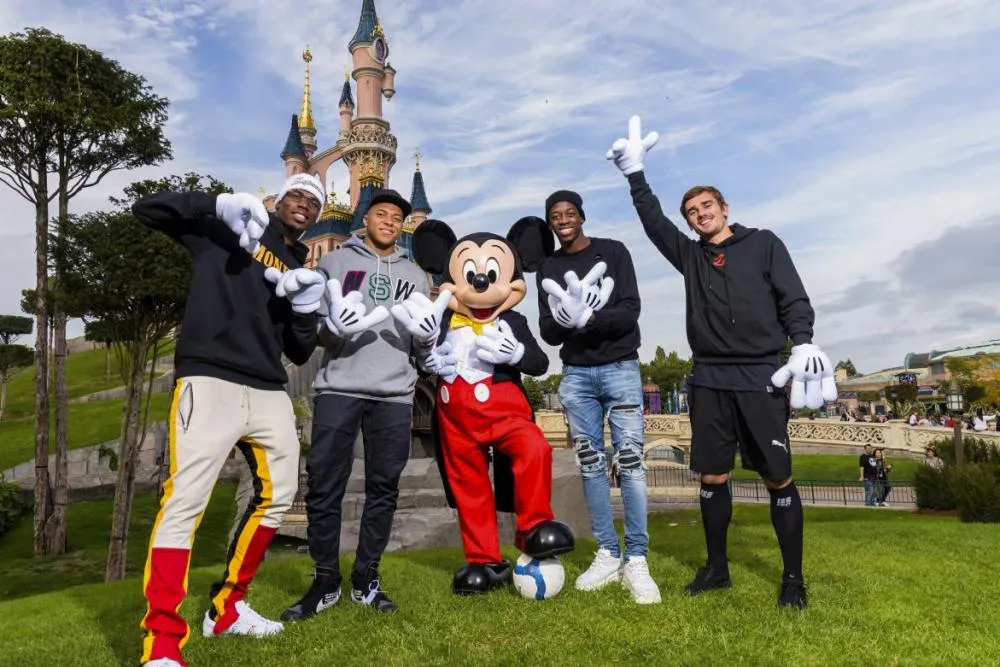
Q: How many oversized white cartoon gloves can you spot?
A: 10